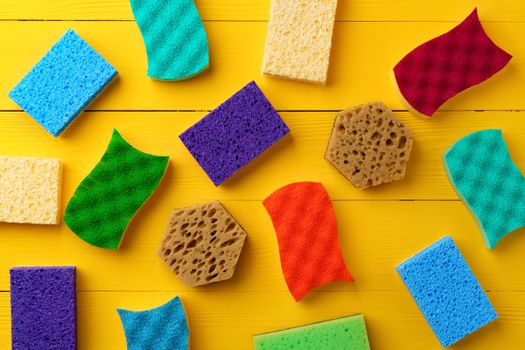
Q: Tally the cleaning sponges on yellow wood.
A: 15